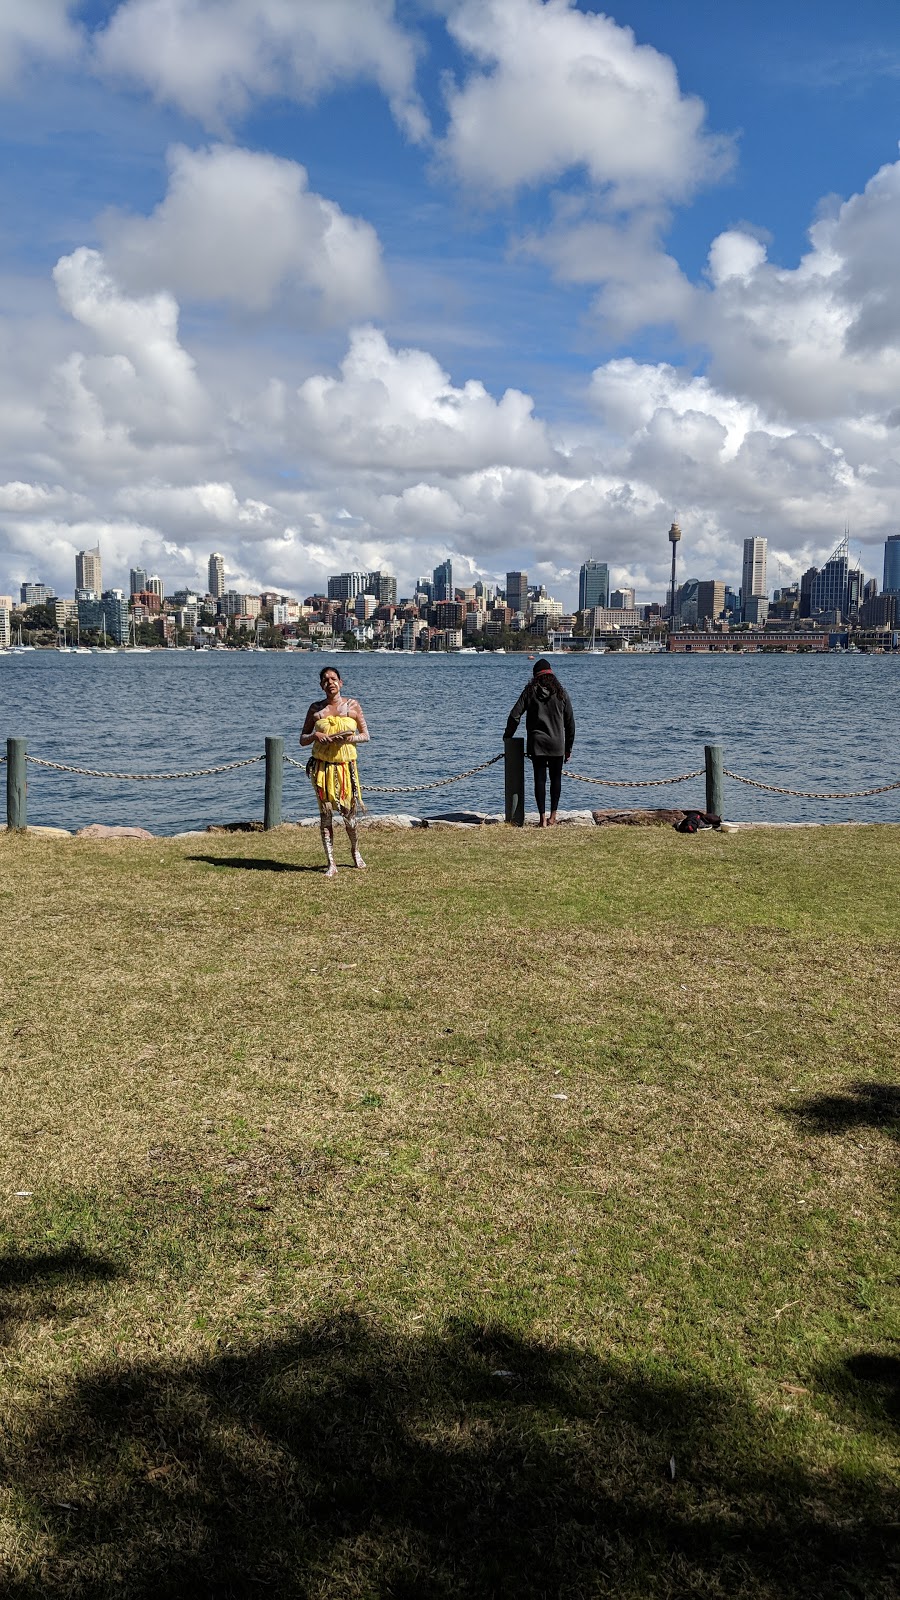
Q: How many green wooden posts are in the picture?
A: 4